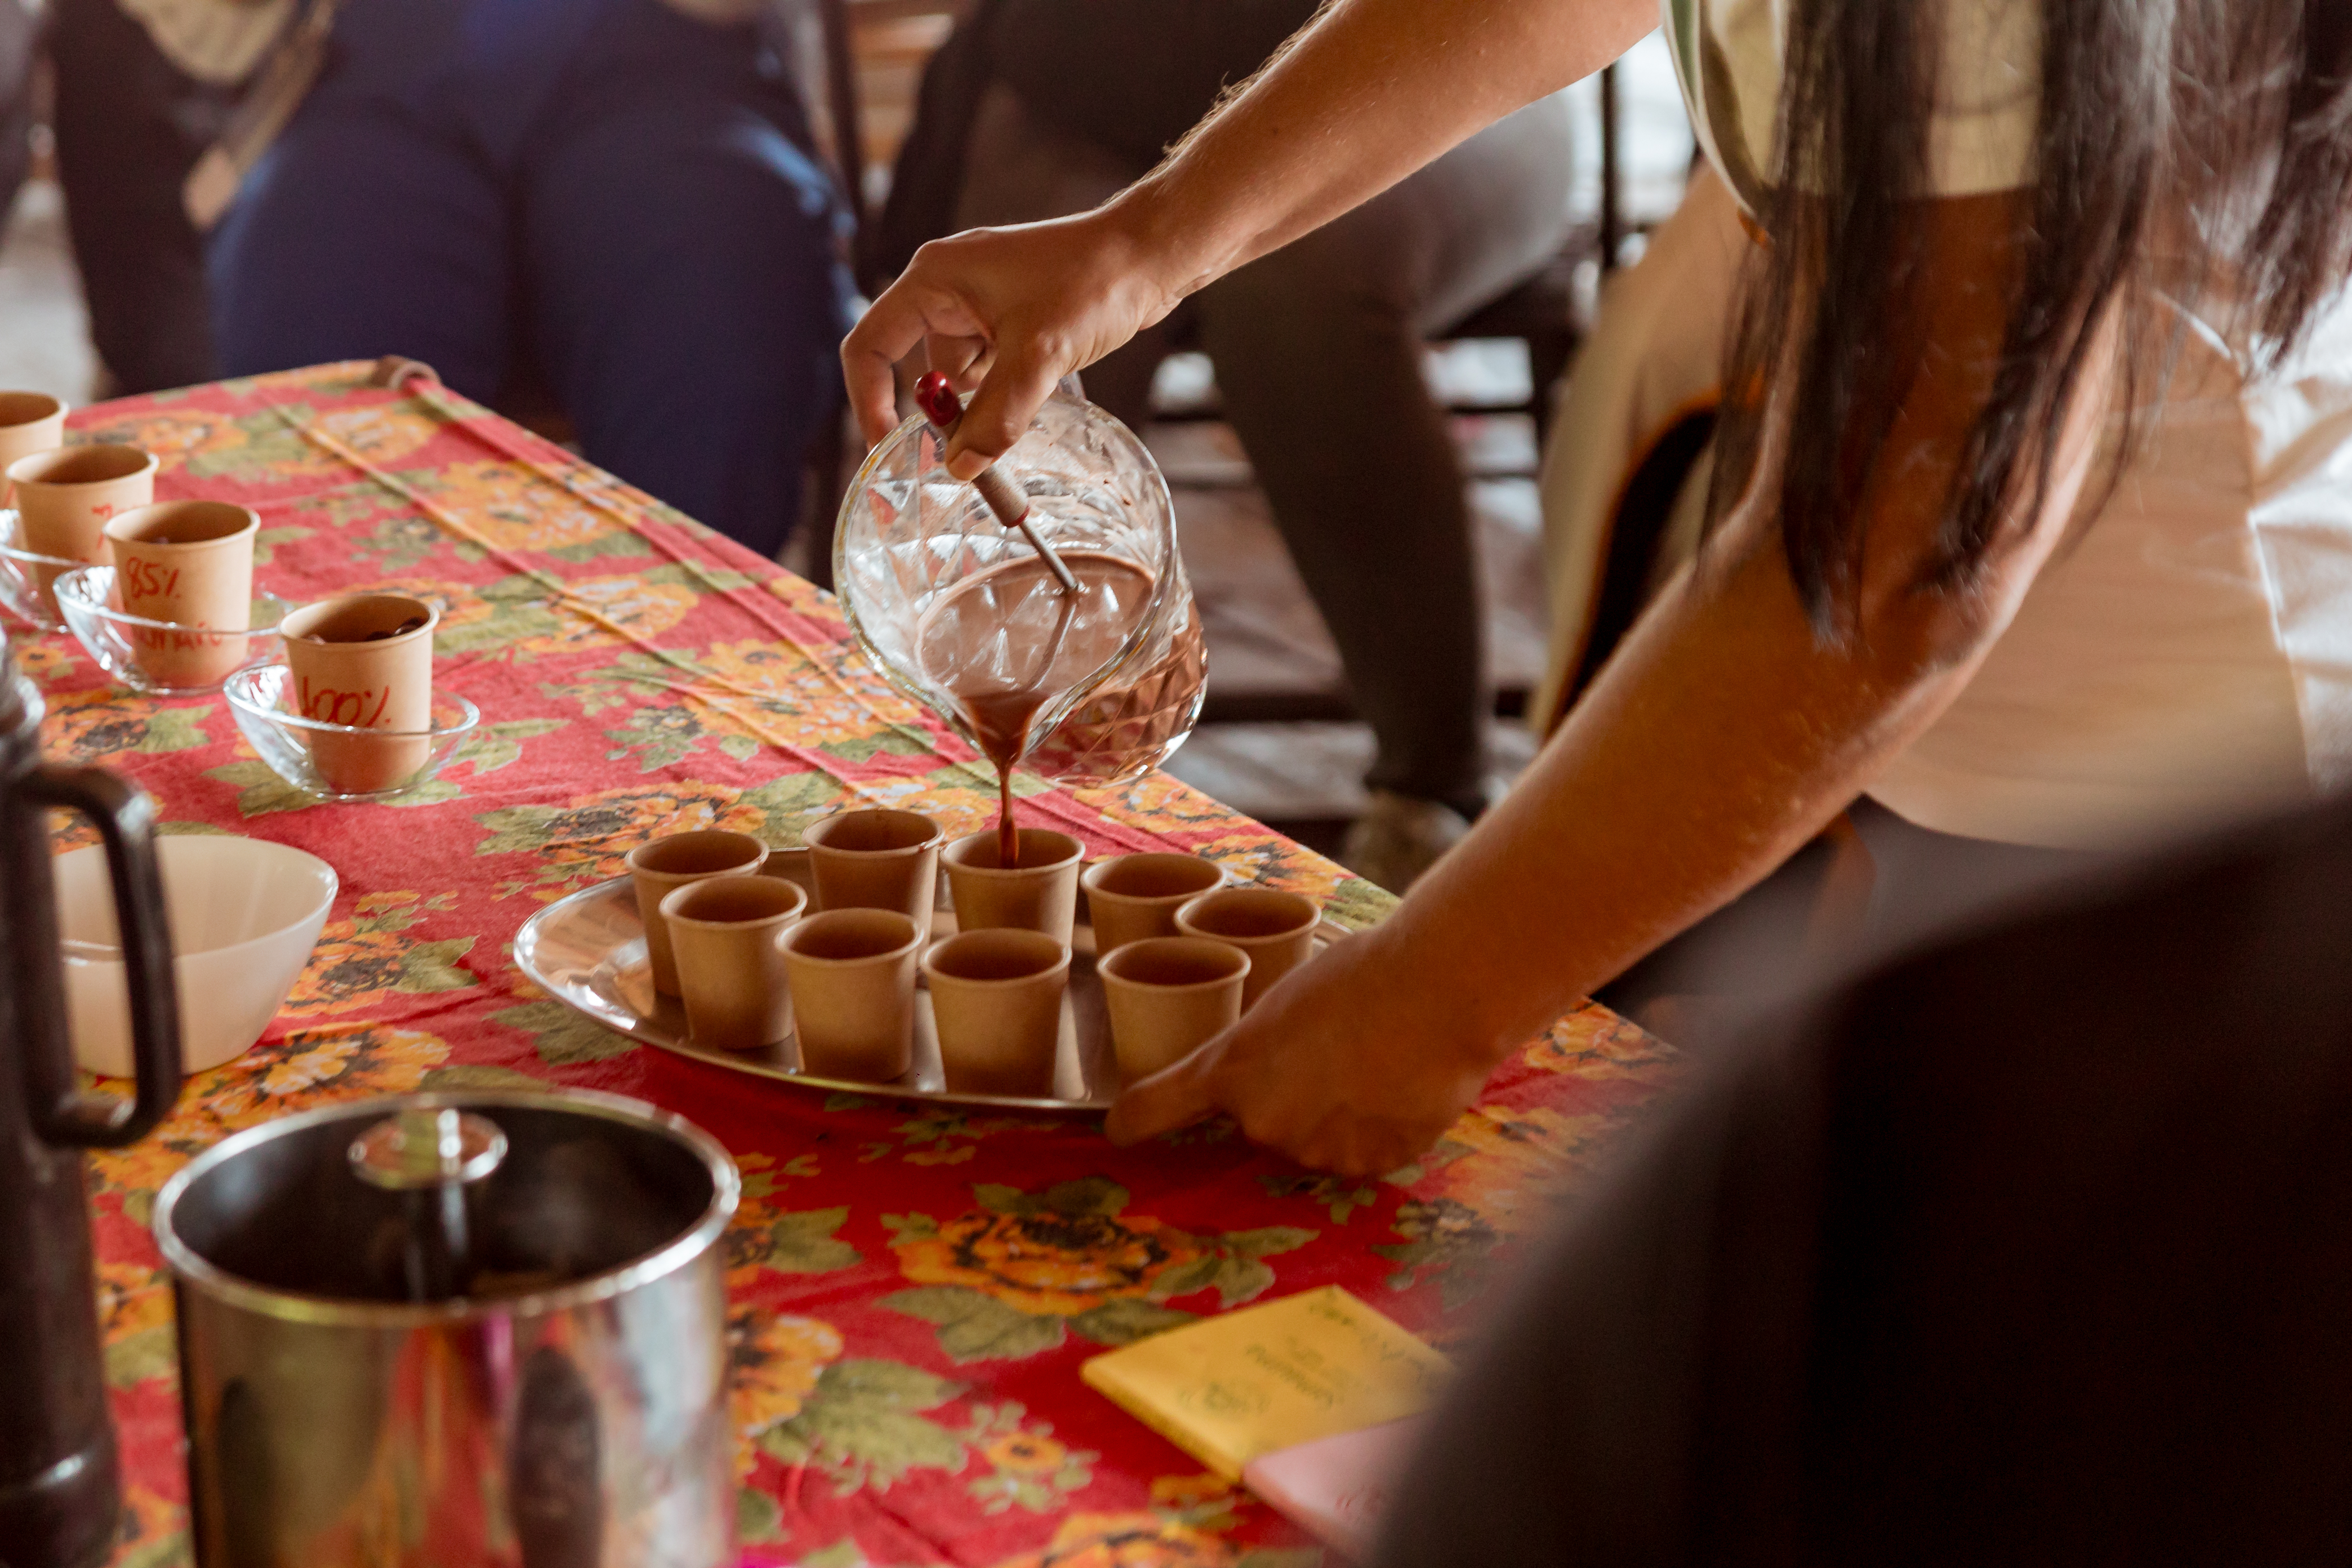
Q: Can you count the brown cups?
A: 13